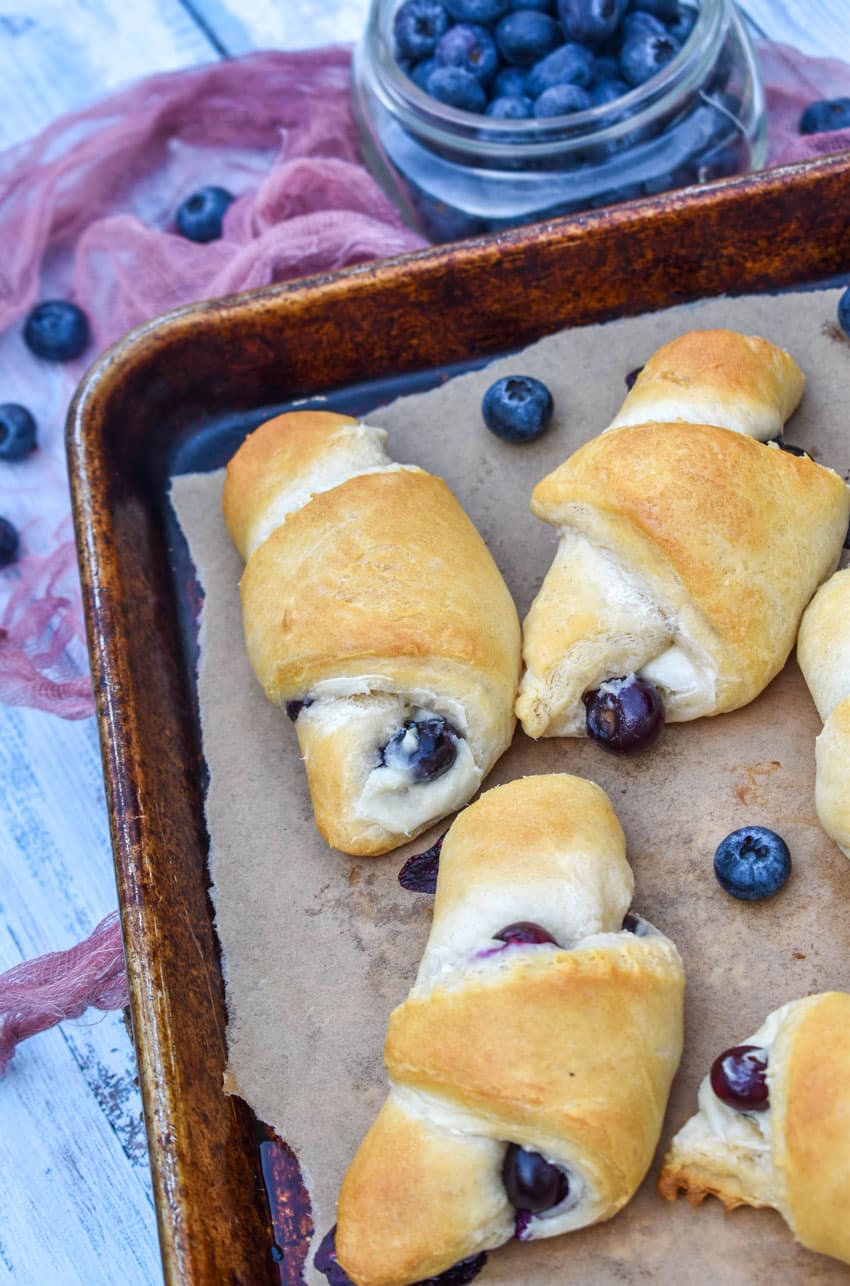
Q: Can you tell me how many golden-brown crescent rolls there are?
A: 5